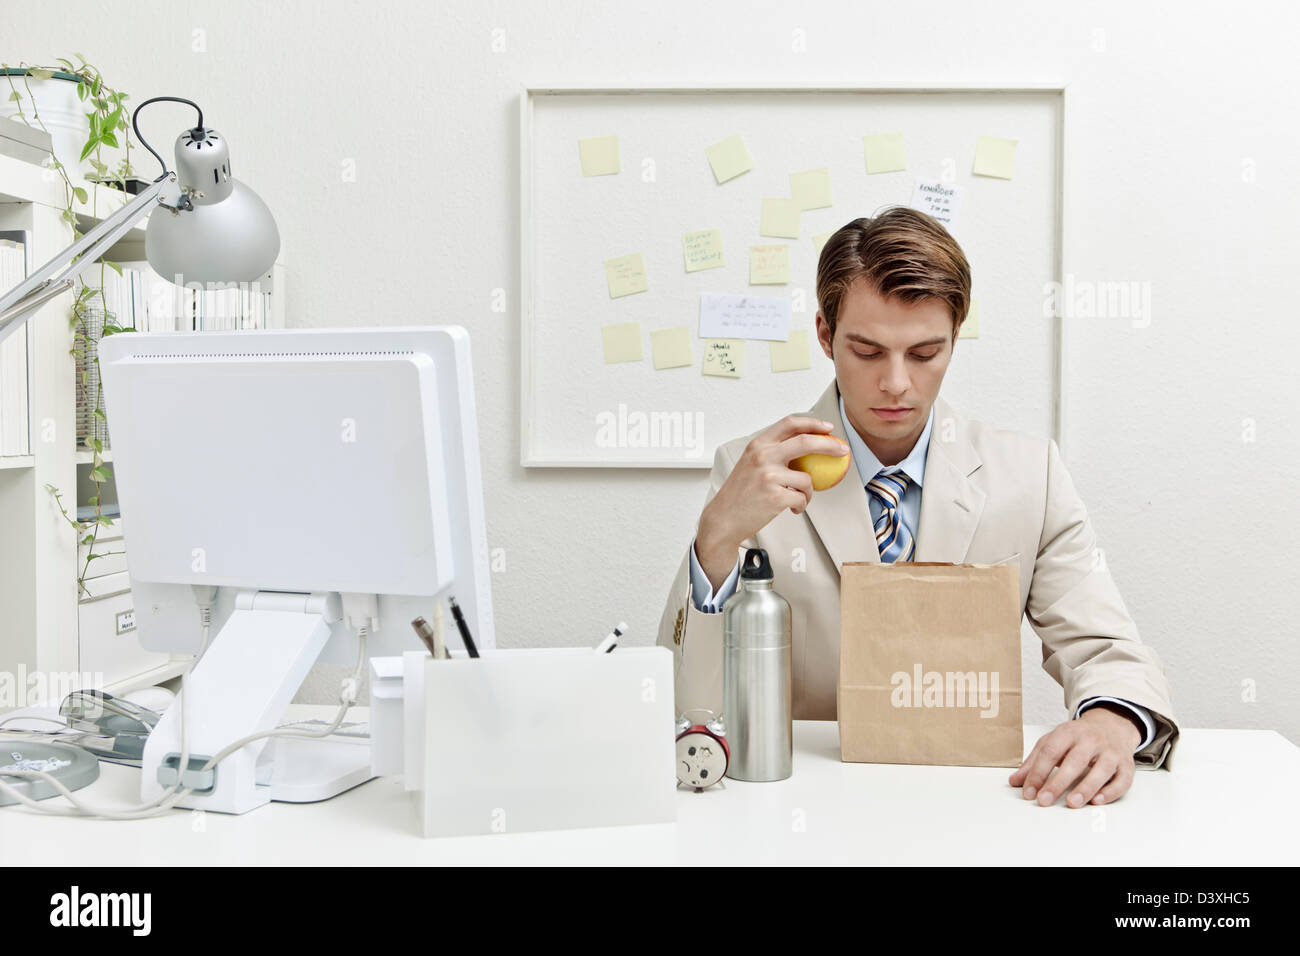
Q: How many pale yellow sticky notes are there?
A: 15